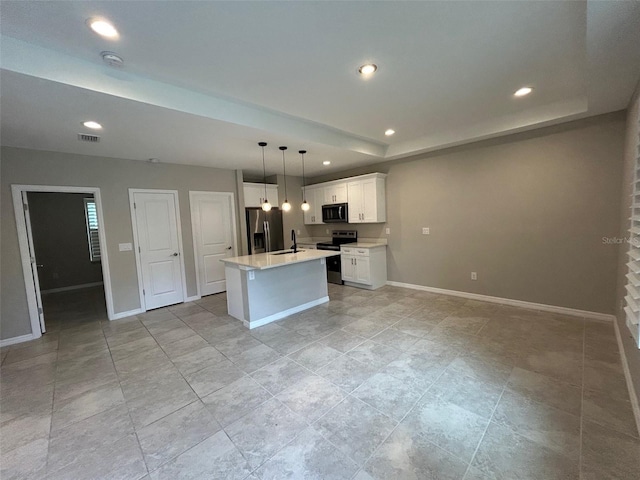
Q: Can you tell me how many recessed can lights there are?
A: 6